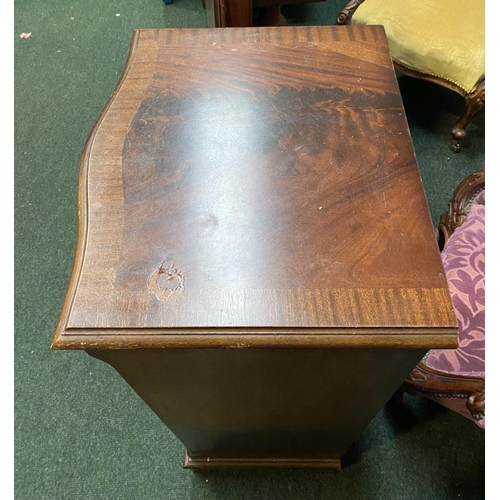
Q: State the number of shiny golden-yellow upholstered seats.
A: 1